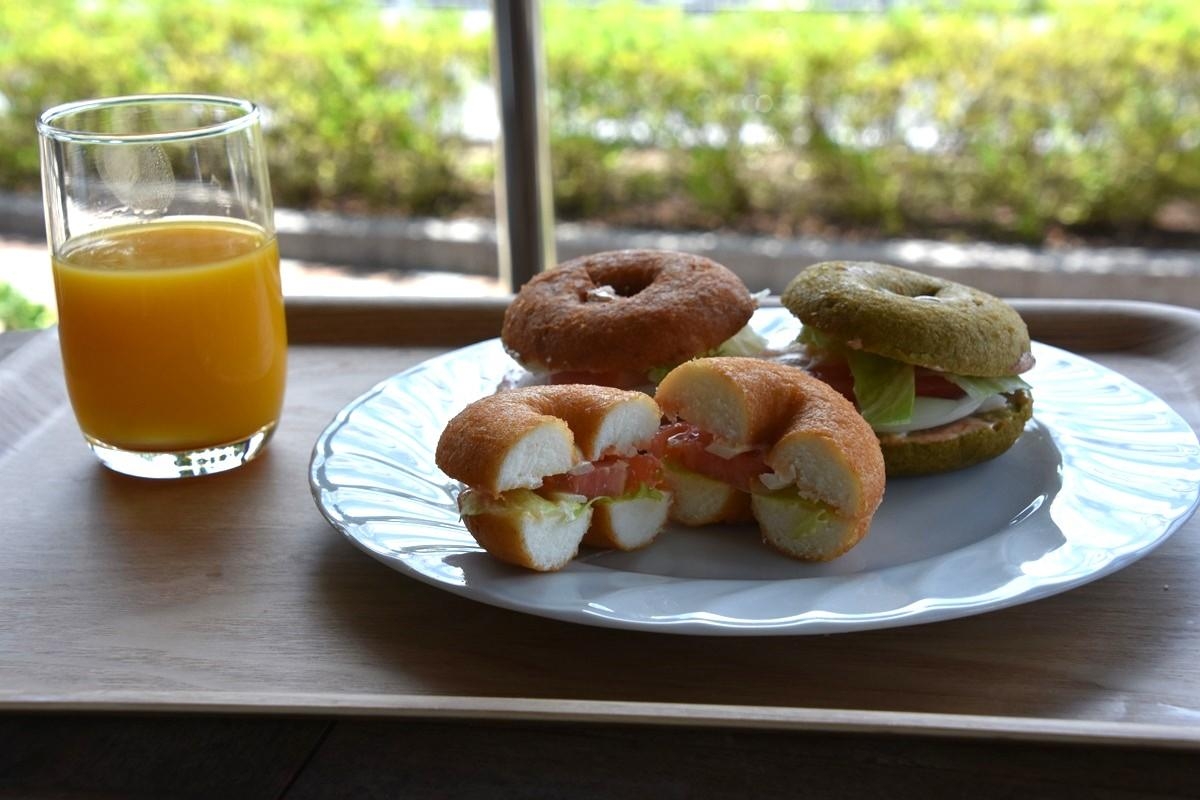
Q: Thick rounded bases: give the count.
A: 1